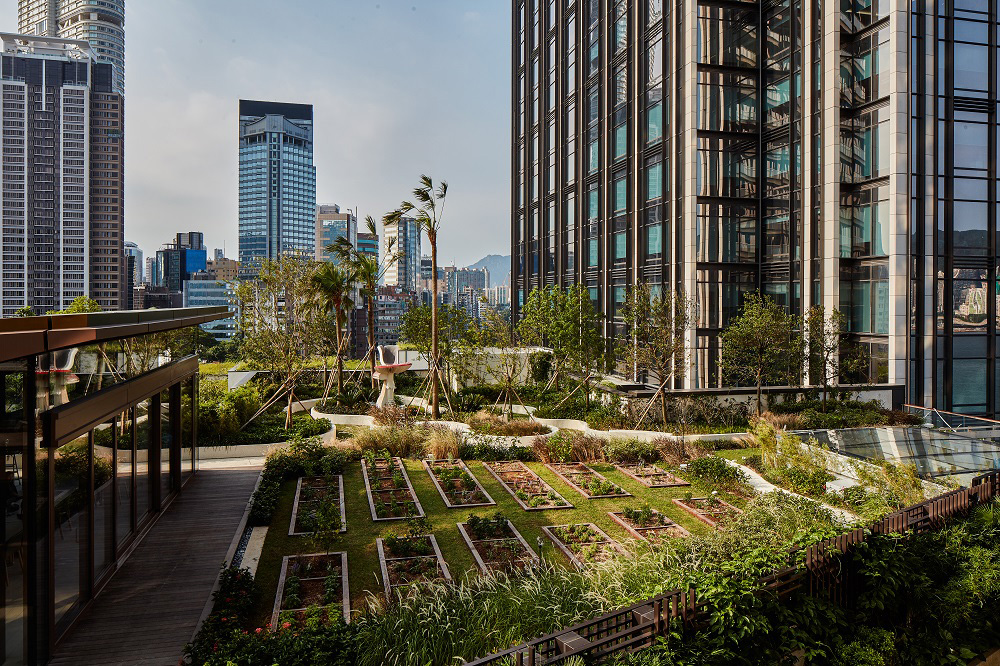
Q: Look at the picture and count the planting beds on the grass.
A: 12